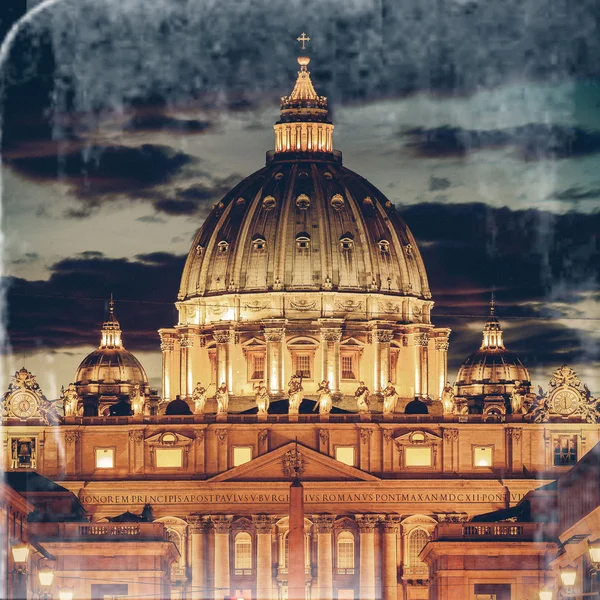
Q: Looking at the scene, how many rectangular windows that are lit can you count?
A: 6